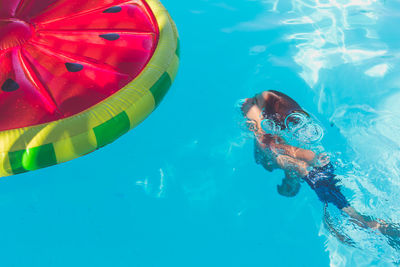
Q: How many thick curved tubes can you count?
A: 1